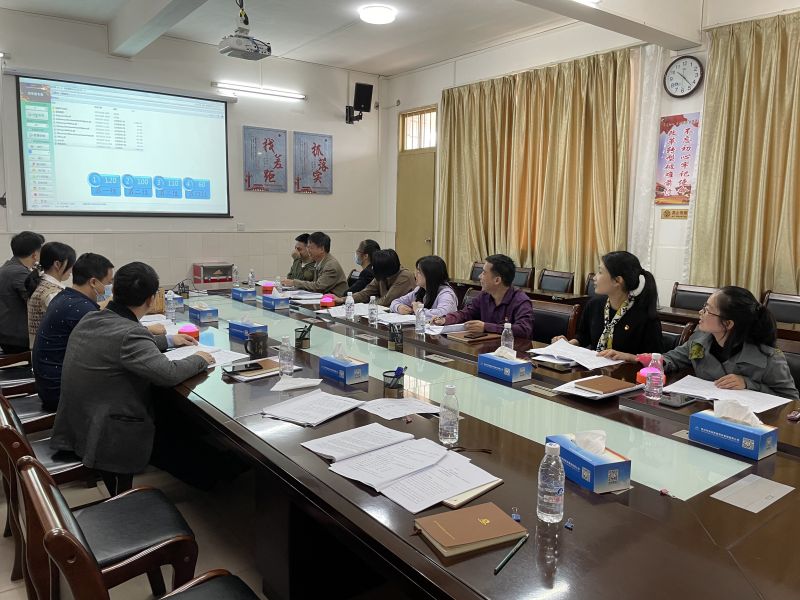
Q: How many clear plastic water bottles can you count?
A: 12